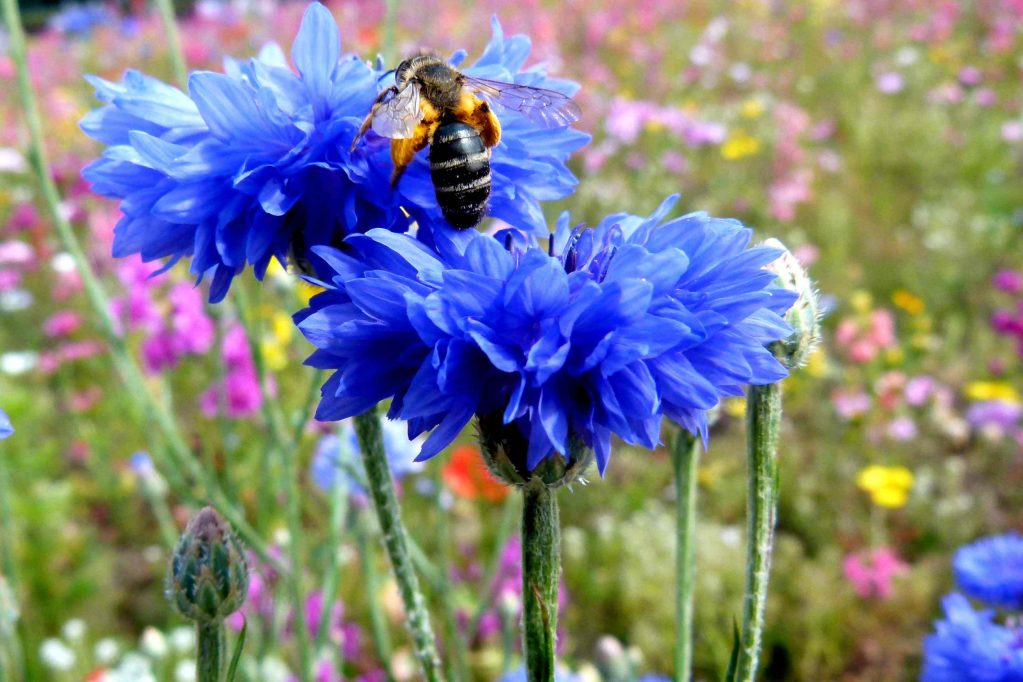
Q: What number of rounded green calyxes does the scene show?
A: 3